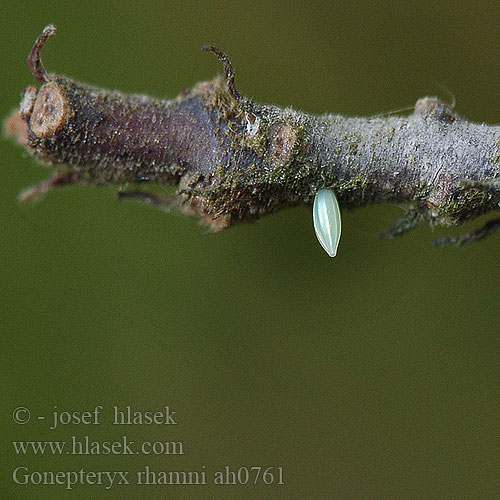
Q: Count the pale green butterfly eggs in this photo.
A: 1